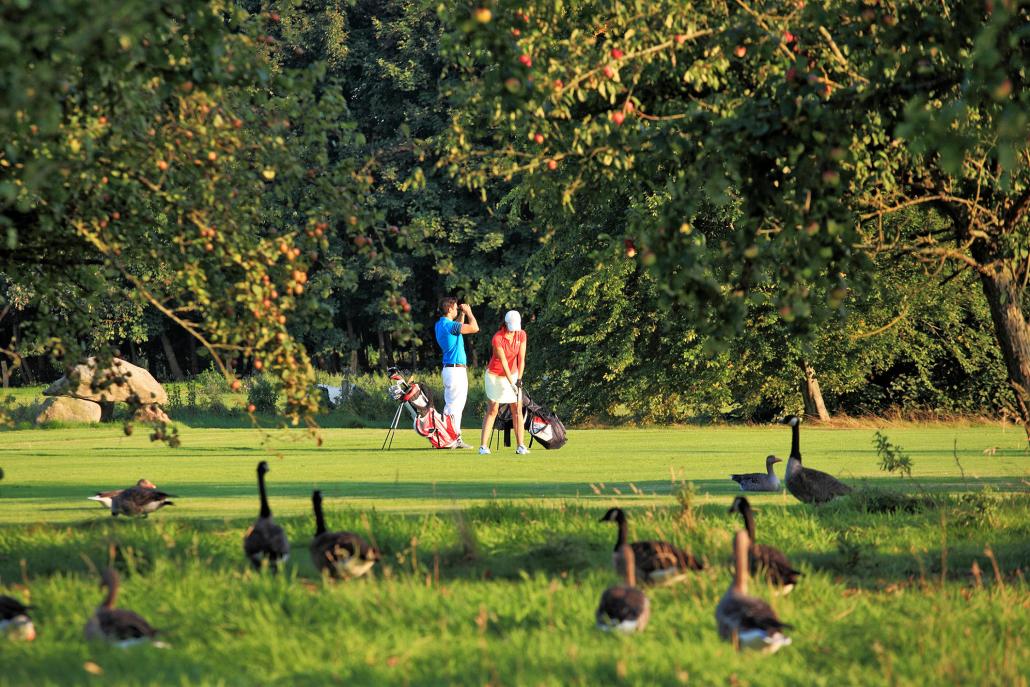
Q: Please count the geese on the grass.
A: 12